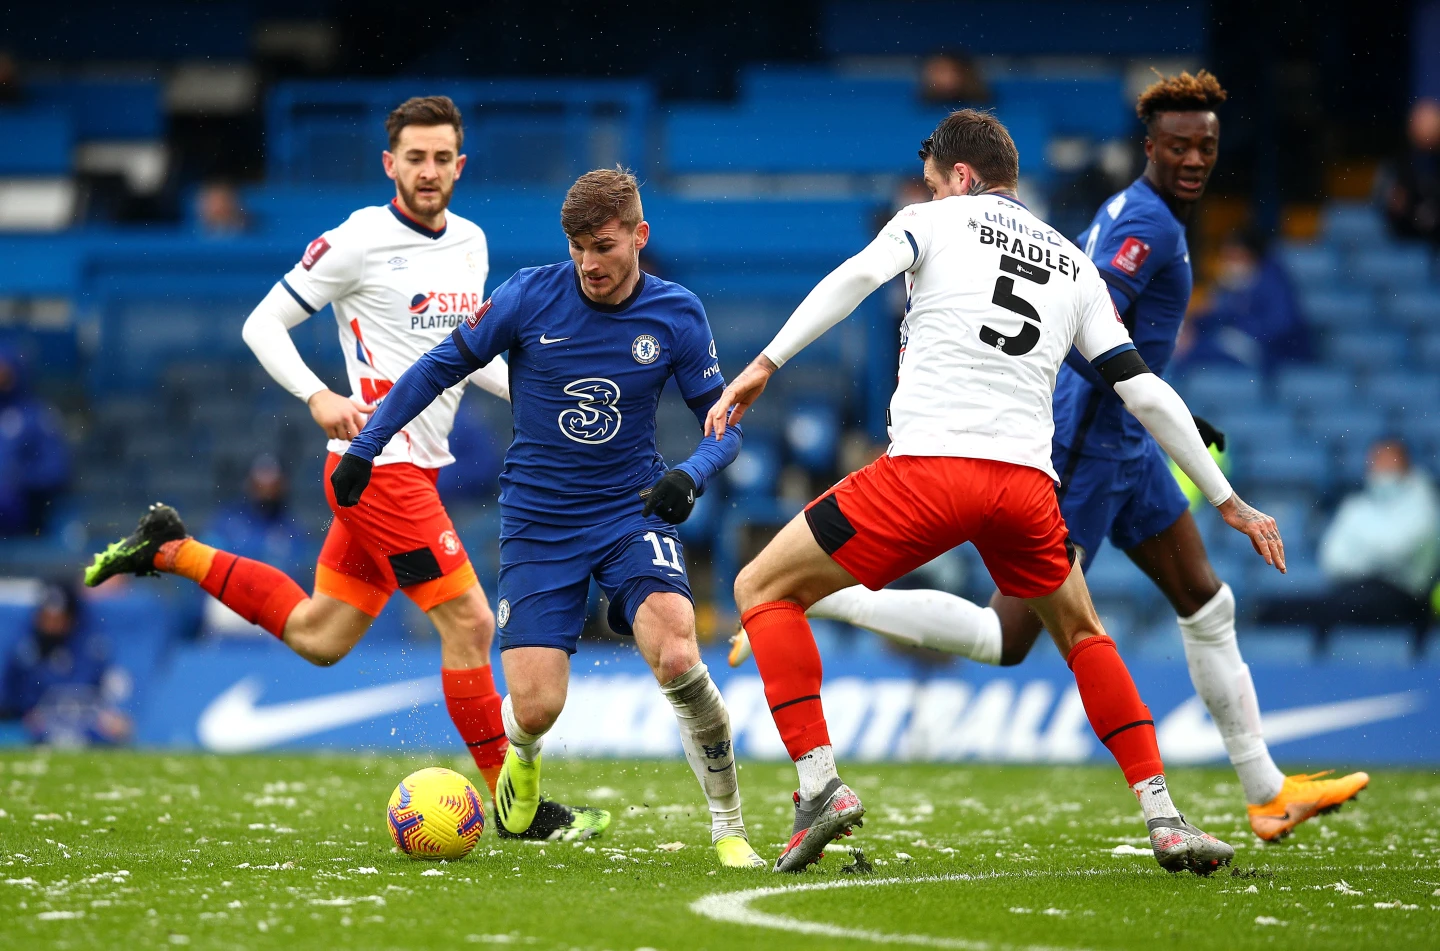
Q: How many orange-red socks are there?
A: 4